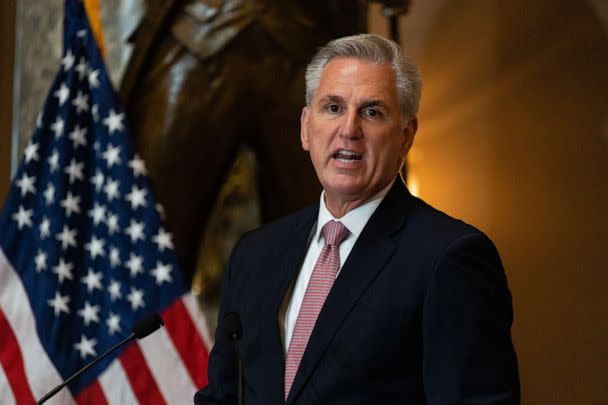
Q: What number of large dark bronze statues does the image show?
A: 1